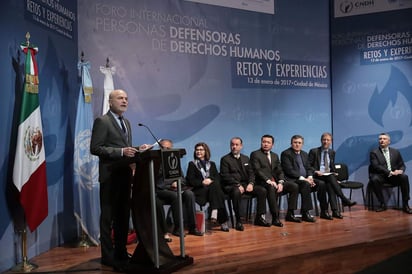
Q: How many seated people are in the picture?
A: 7